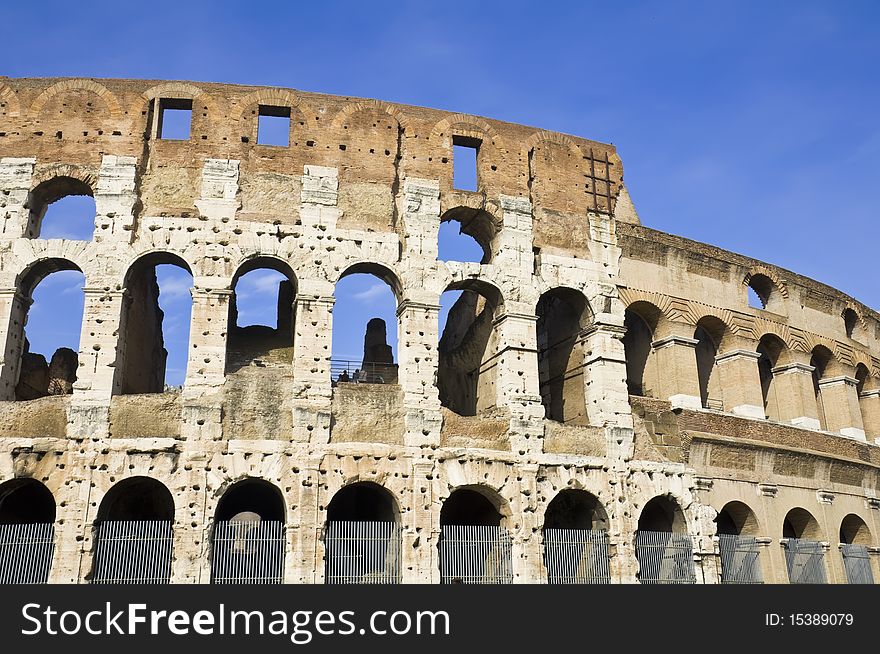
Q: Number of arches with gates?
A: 10